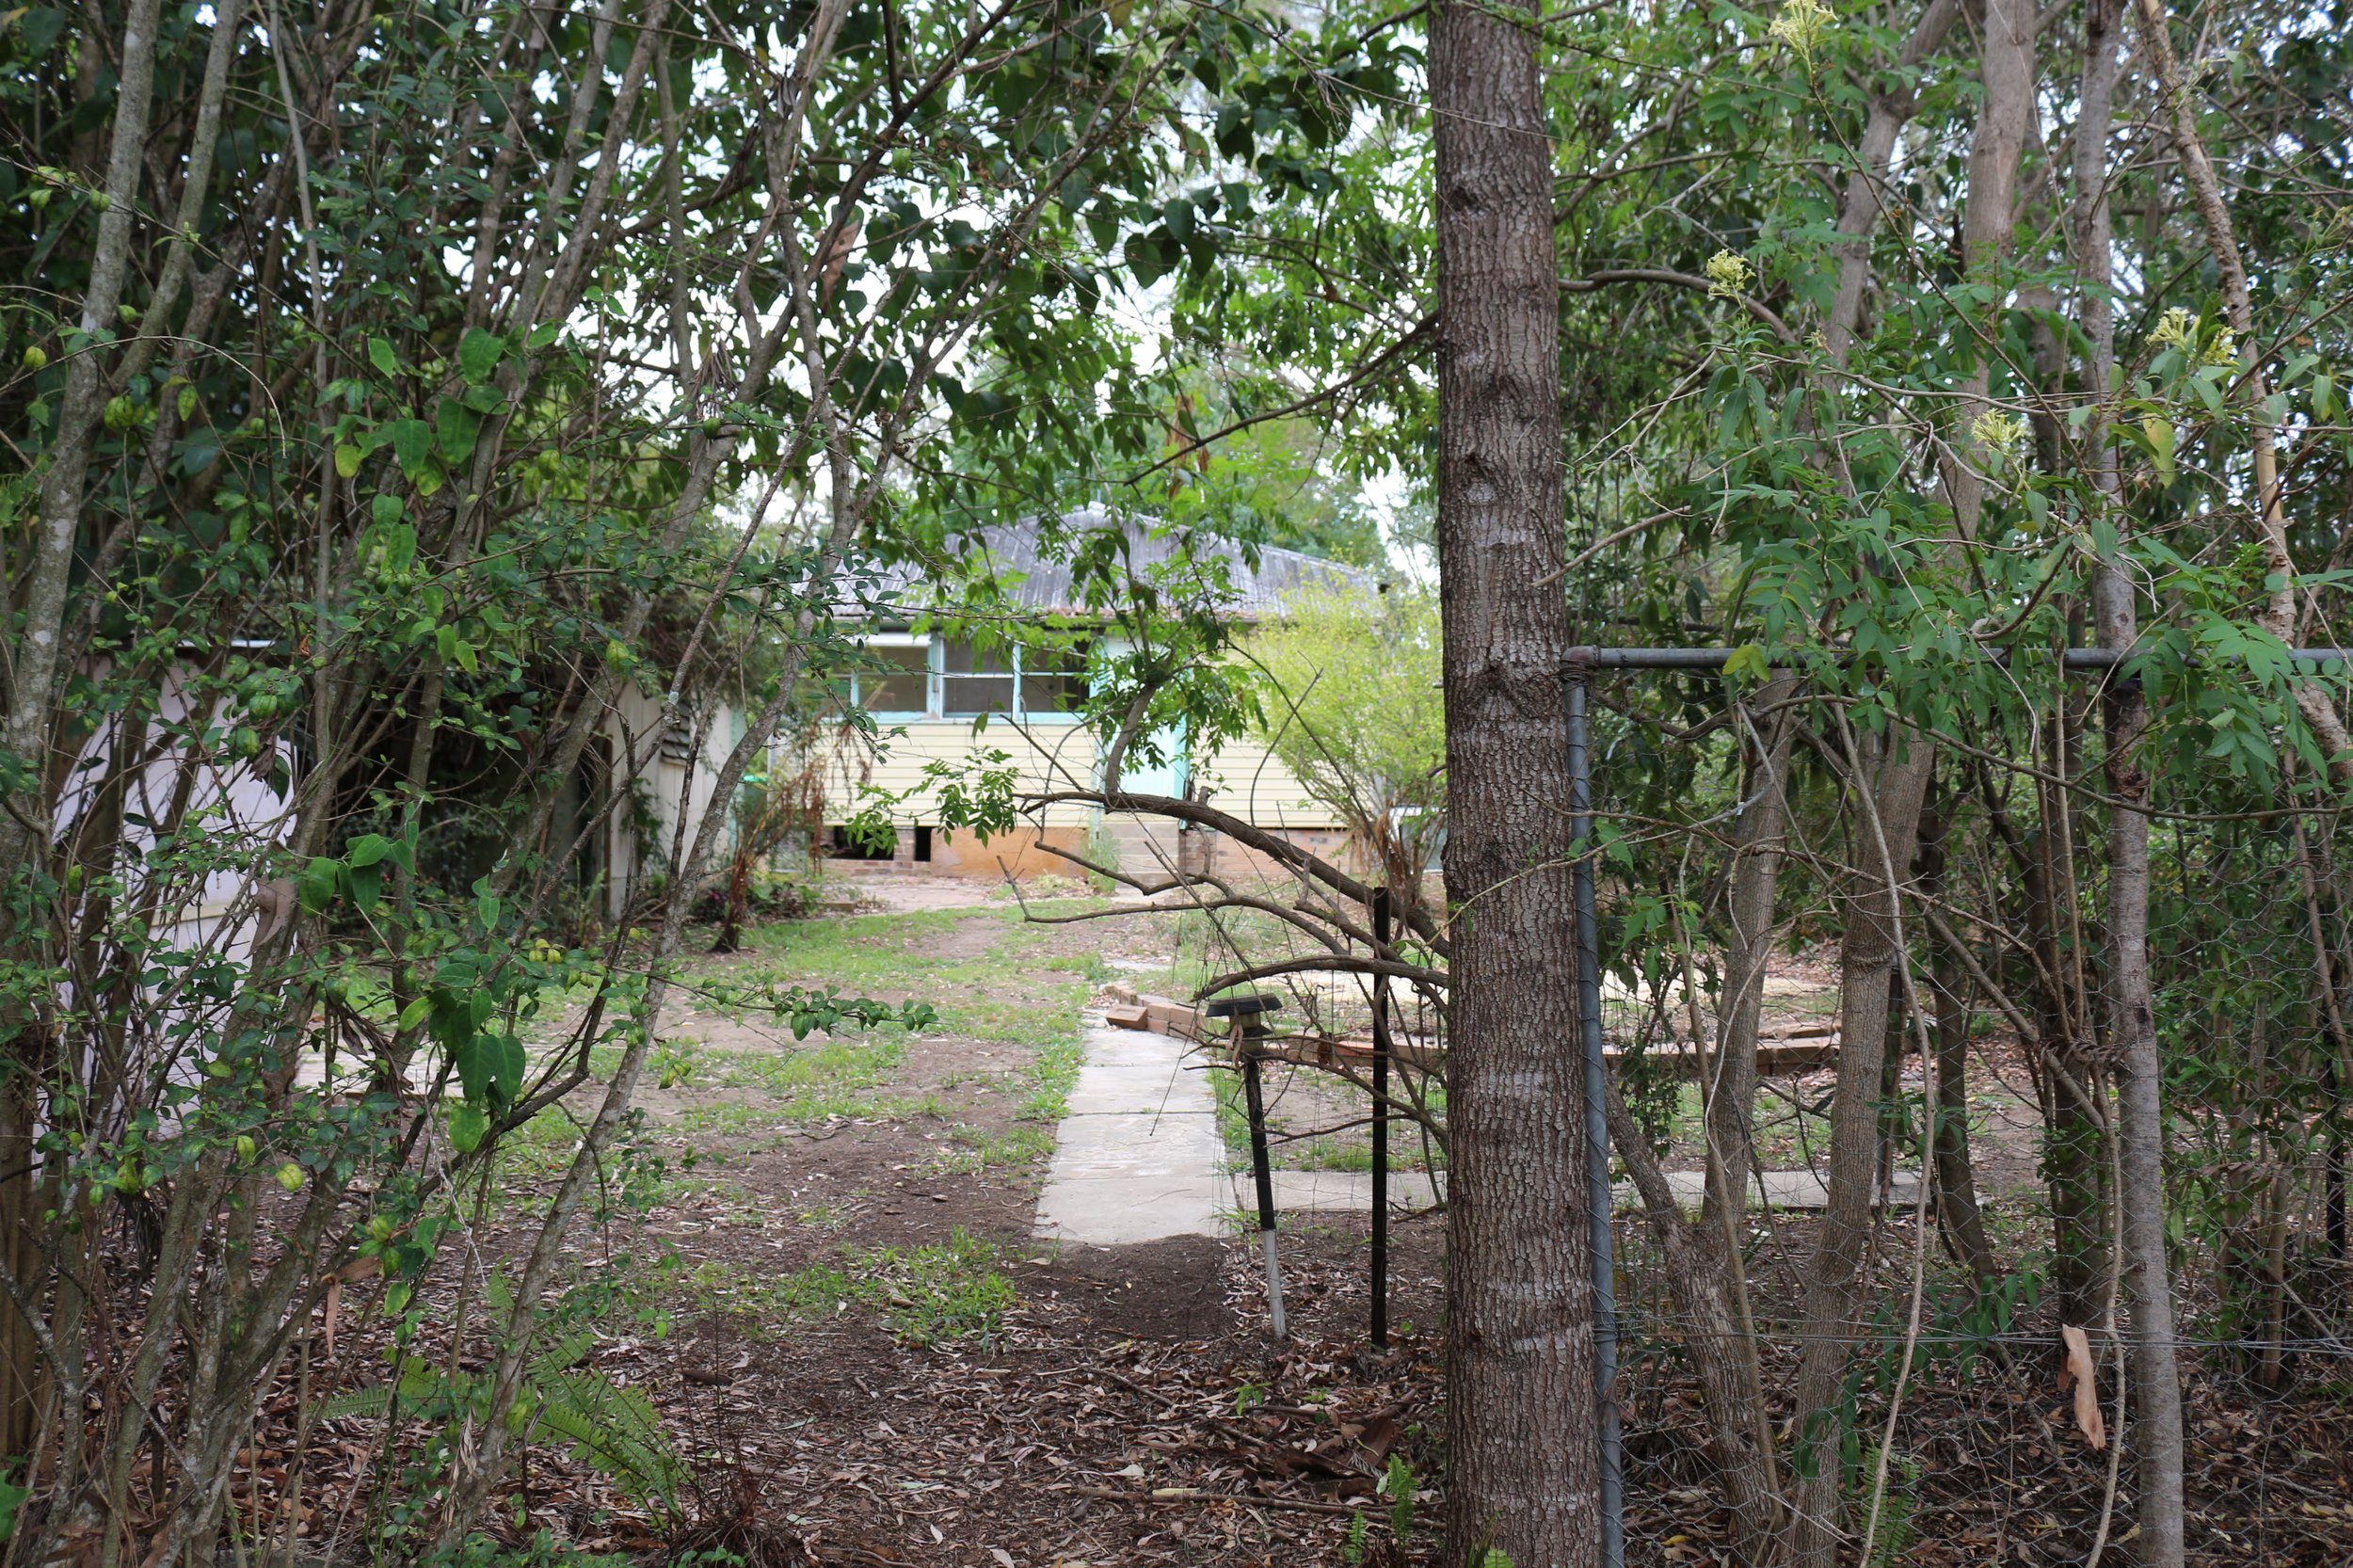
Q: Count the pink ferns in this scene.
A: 0